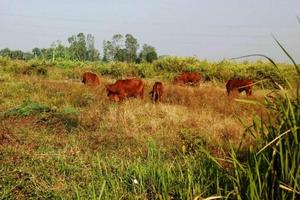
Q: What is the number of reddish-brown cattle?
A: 5